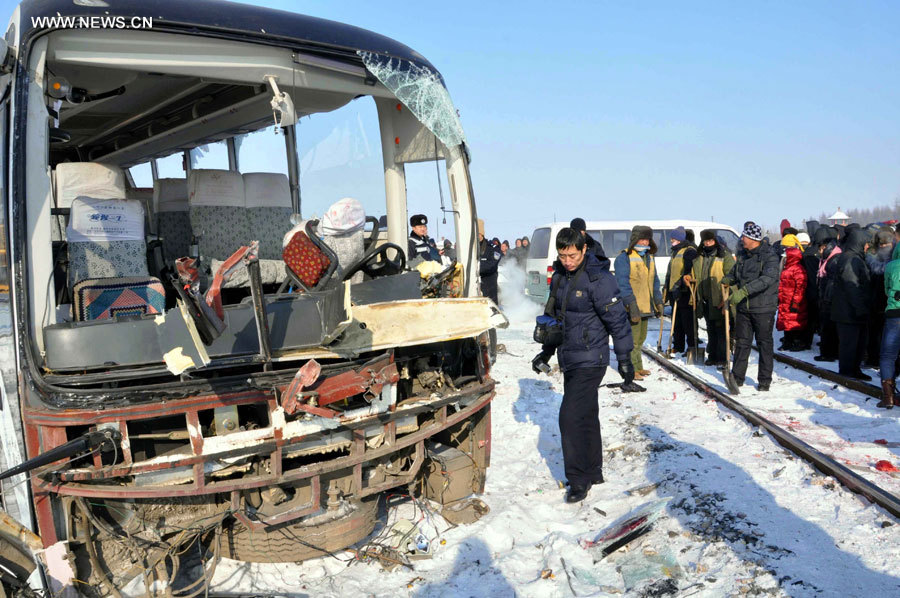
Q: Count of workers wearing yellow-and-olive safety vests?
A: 3